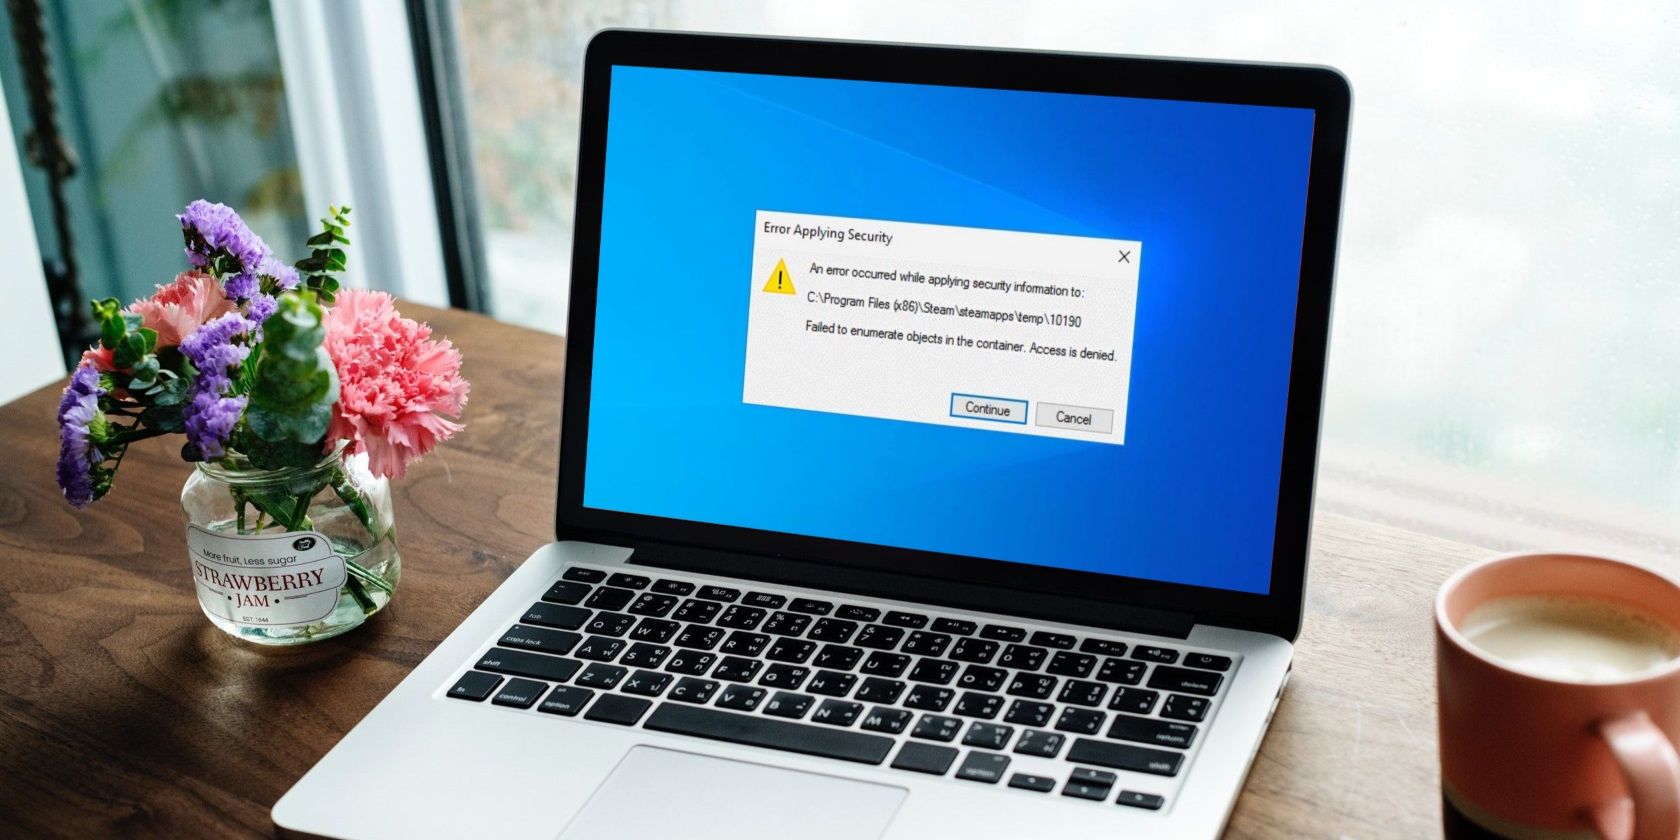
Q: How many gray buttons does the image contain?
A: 2